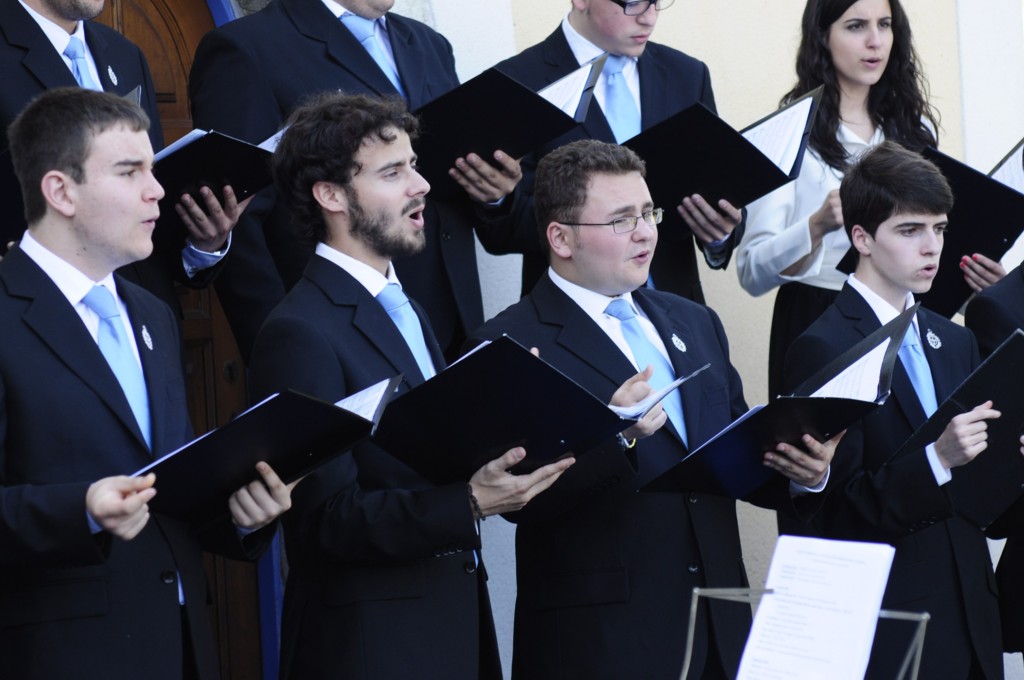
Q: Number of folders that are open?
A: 8